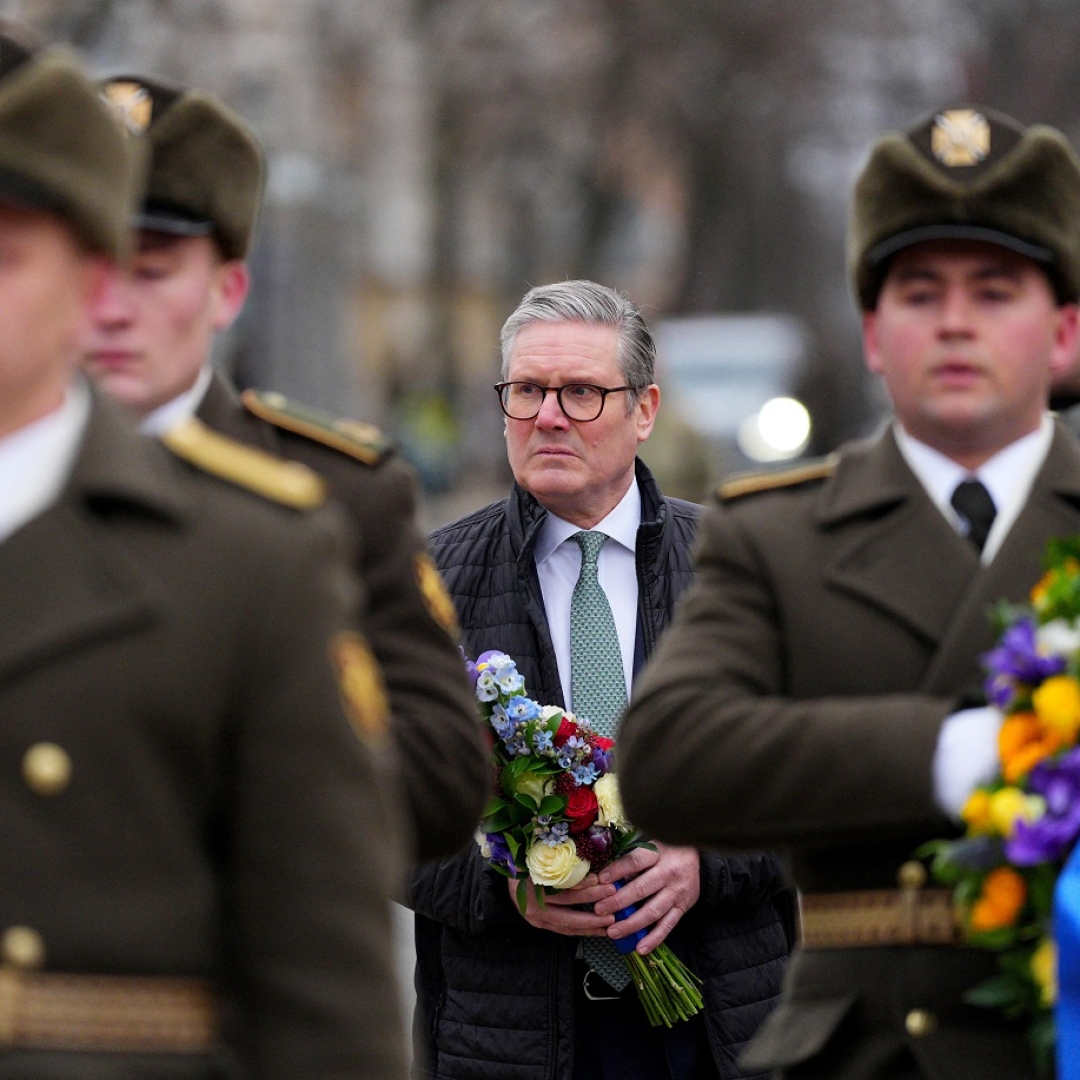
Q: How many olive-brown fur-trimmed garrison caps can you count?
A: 3